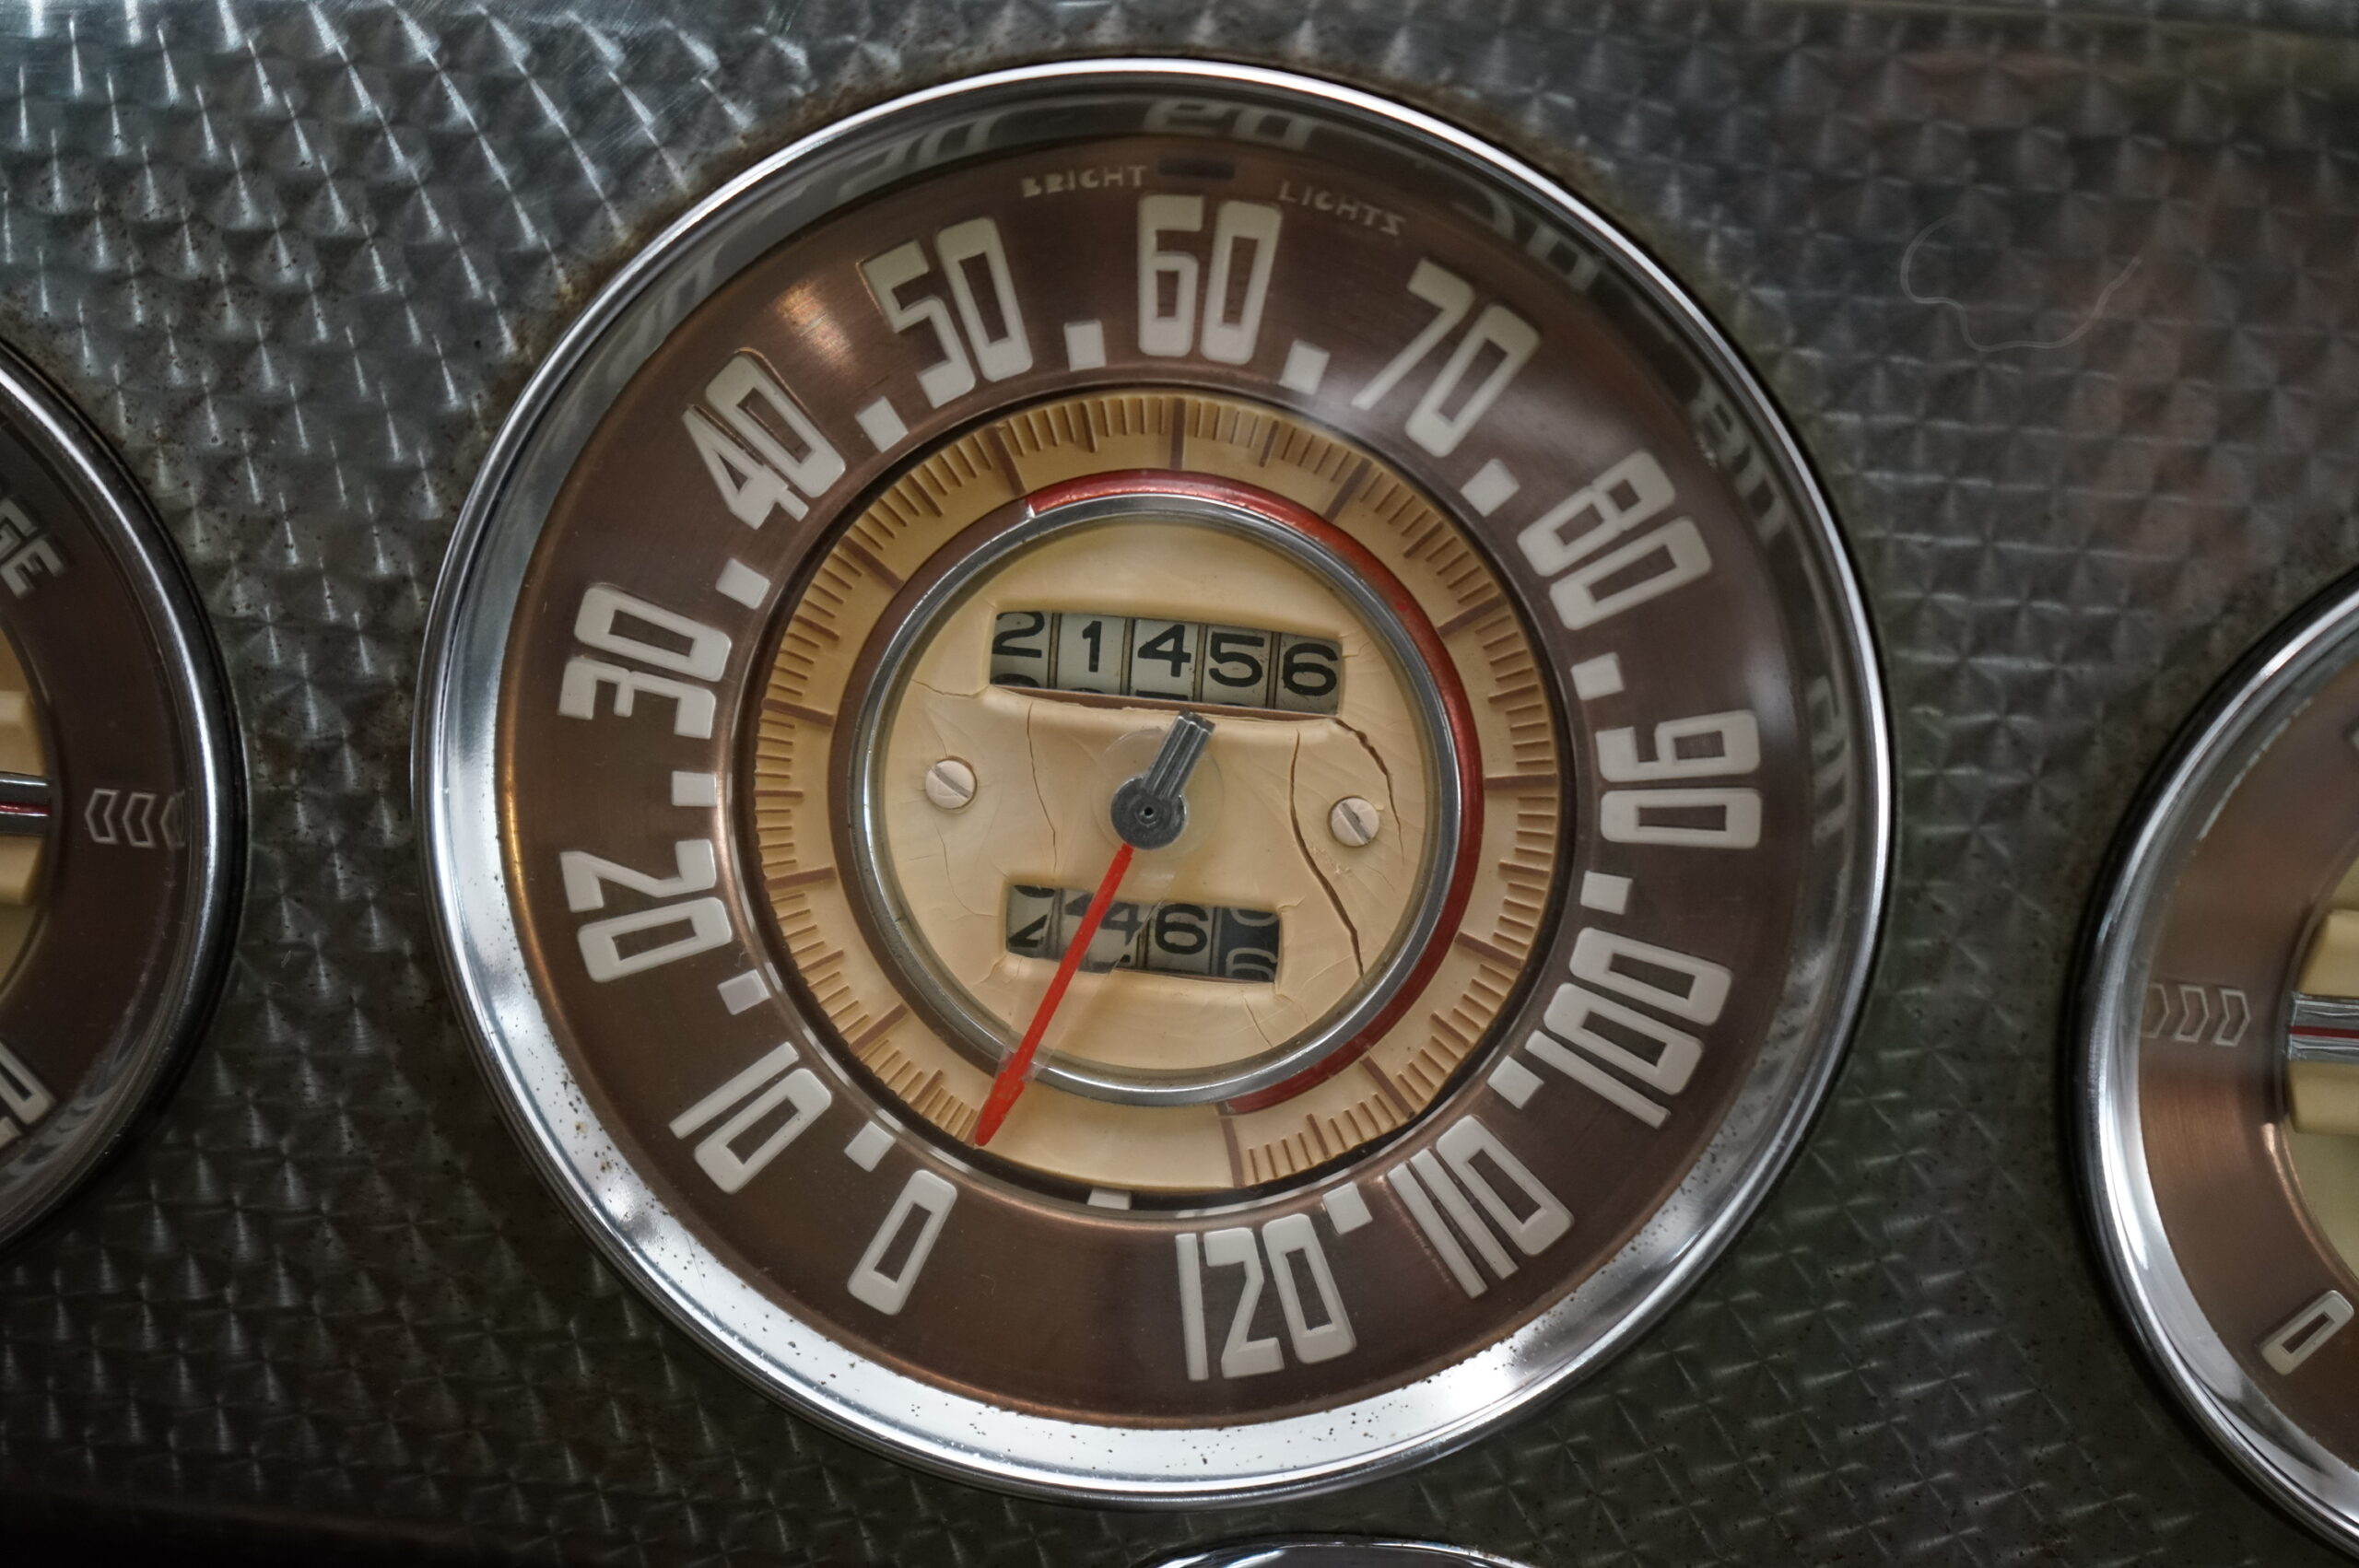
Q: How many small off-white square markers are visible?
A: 12